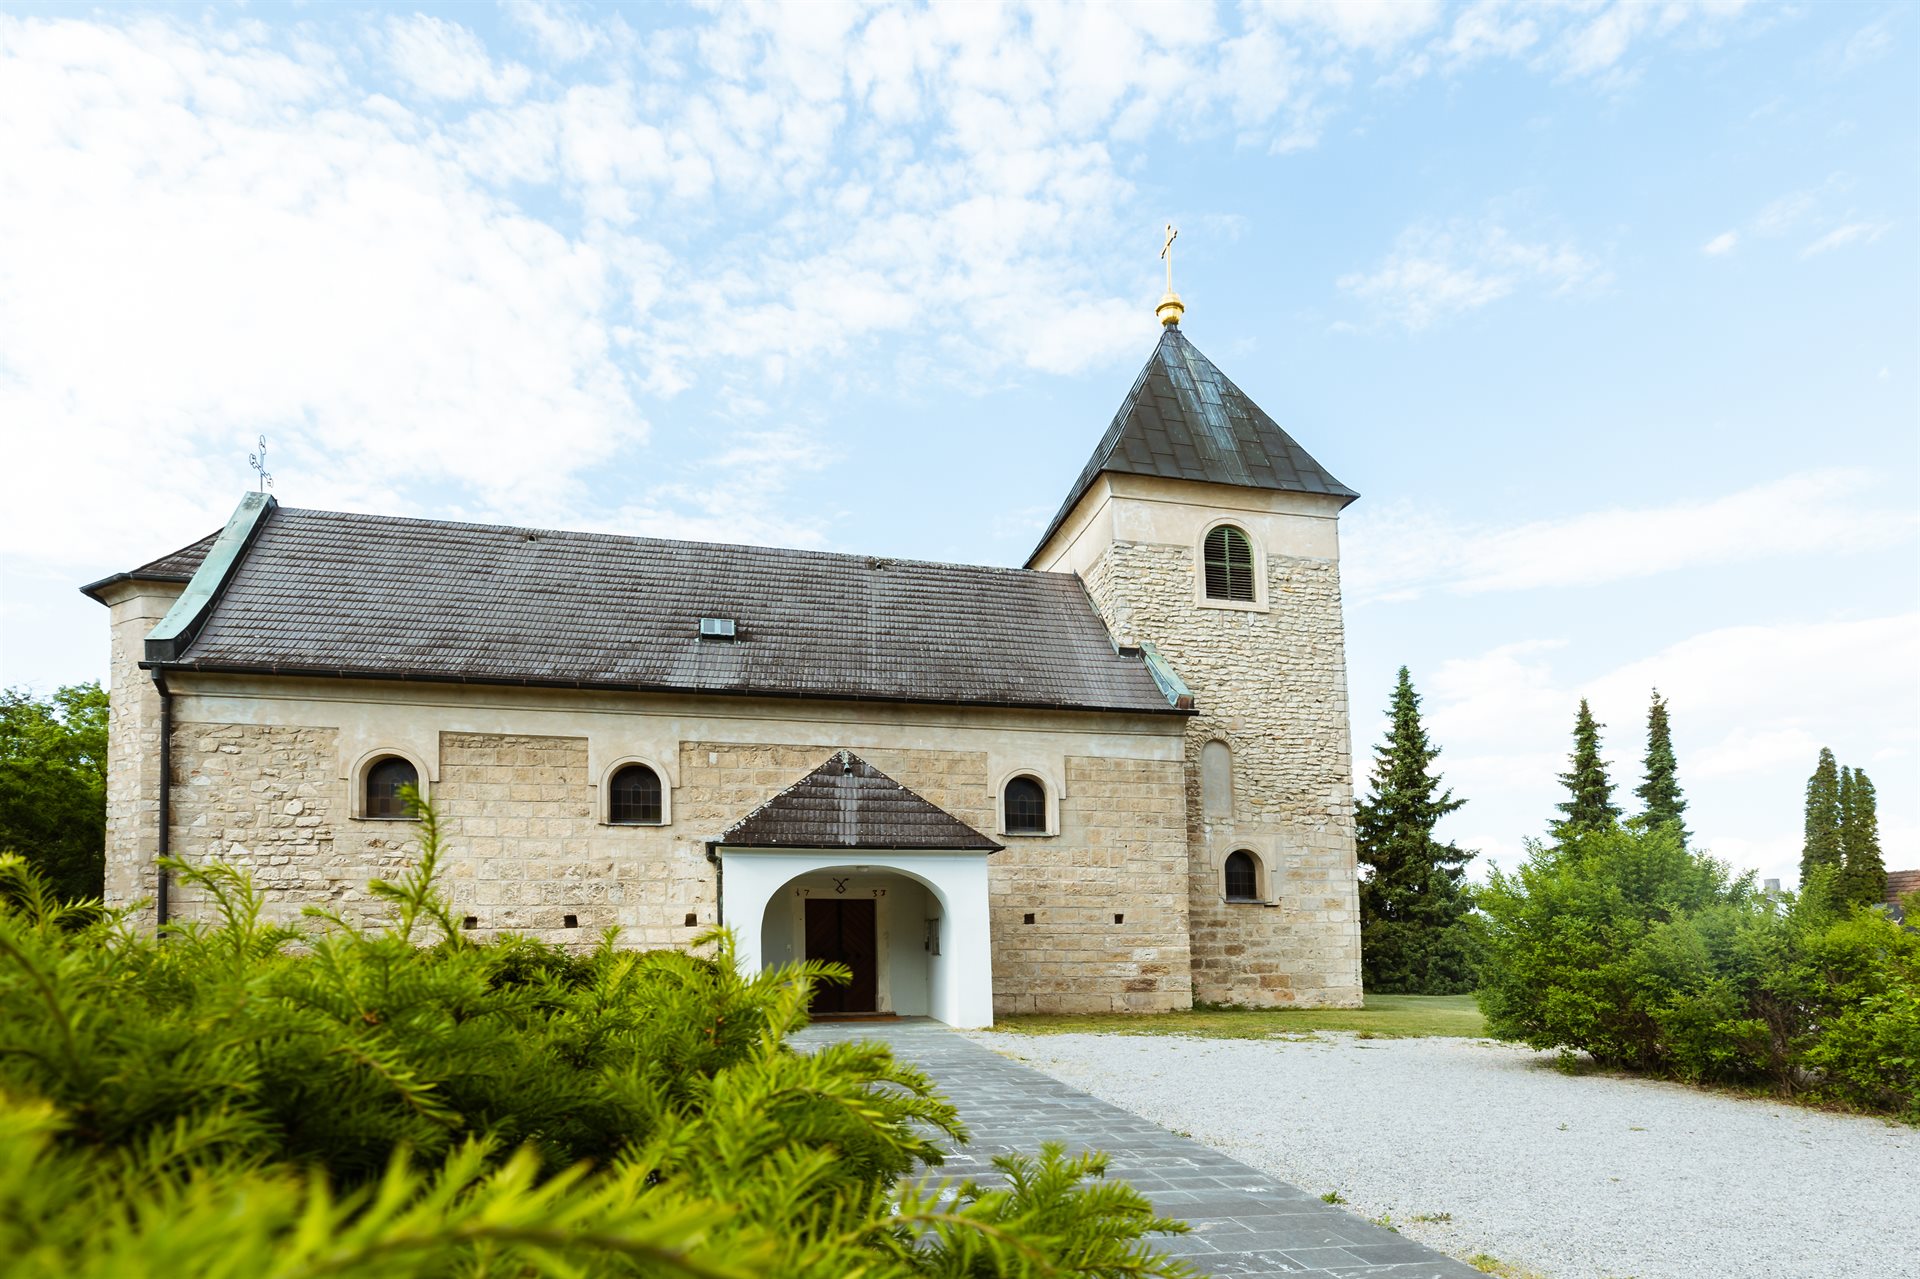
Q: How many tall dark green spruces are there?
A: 3